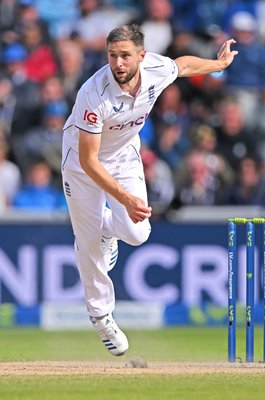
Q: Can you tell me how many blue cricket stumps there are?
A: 3